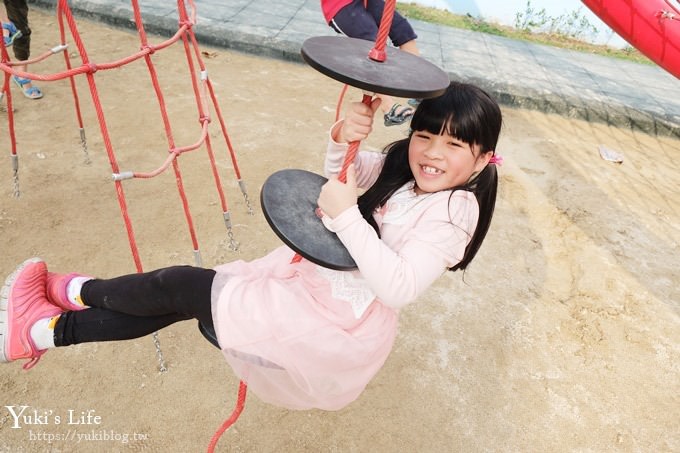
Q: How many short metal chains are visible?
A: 5